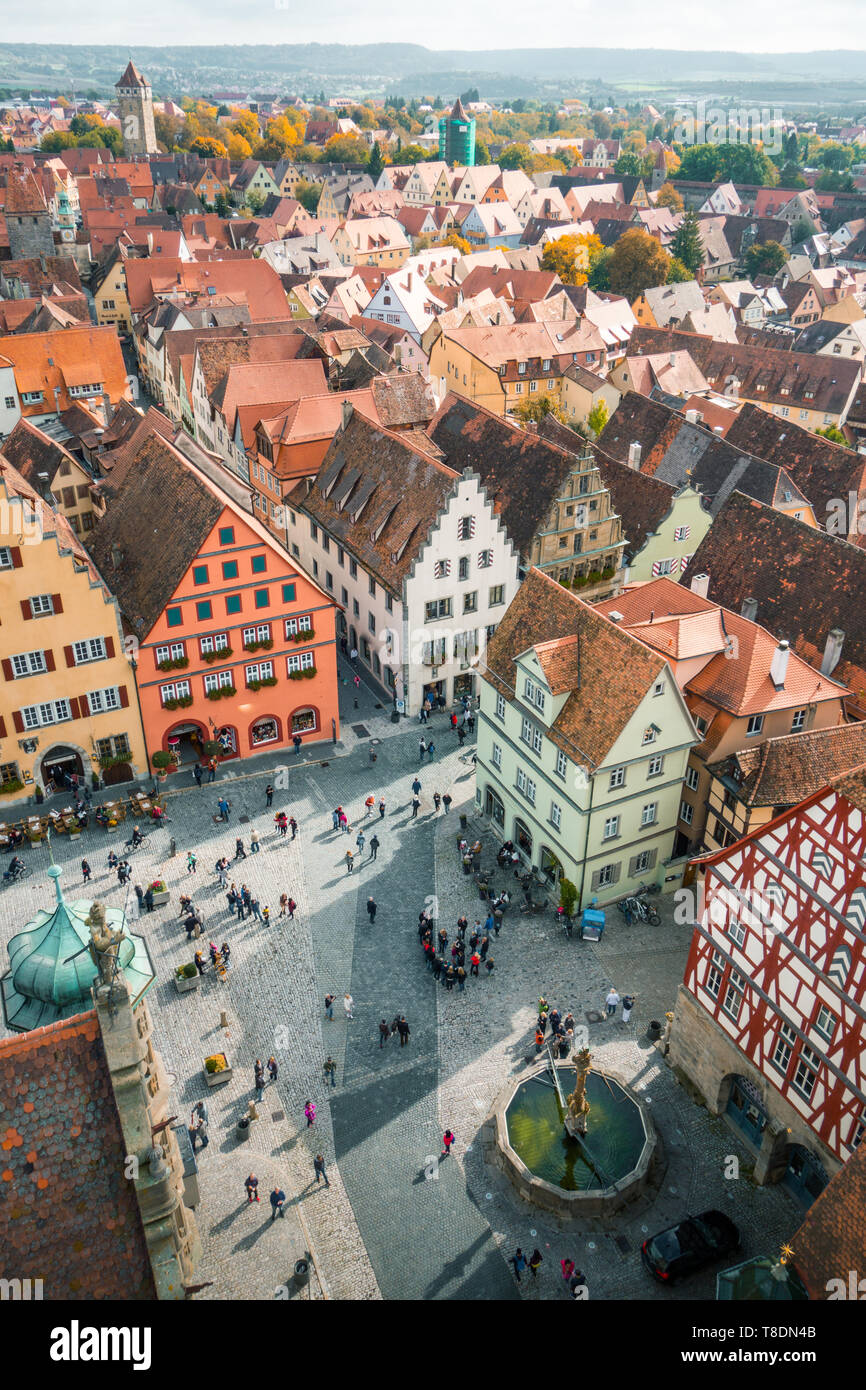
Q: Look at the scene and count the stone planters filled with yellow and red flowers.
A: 3